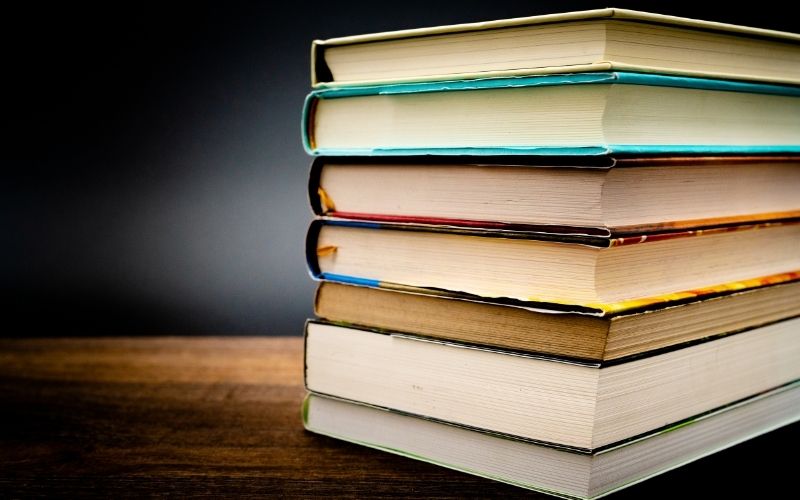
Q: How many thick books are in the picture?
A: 7